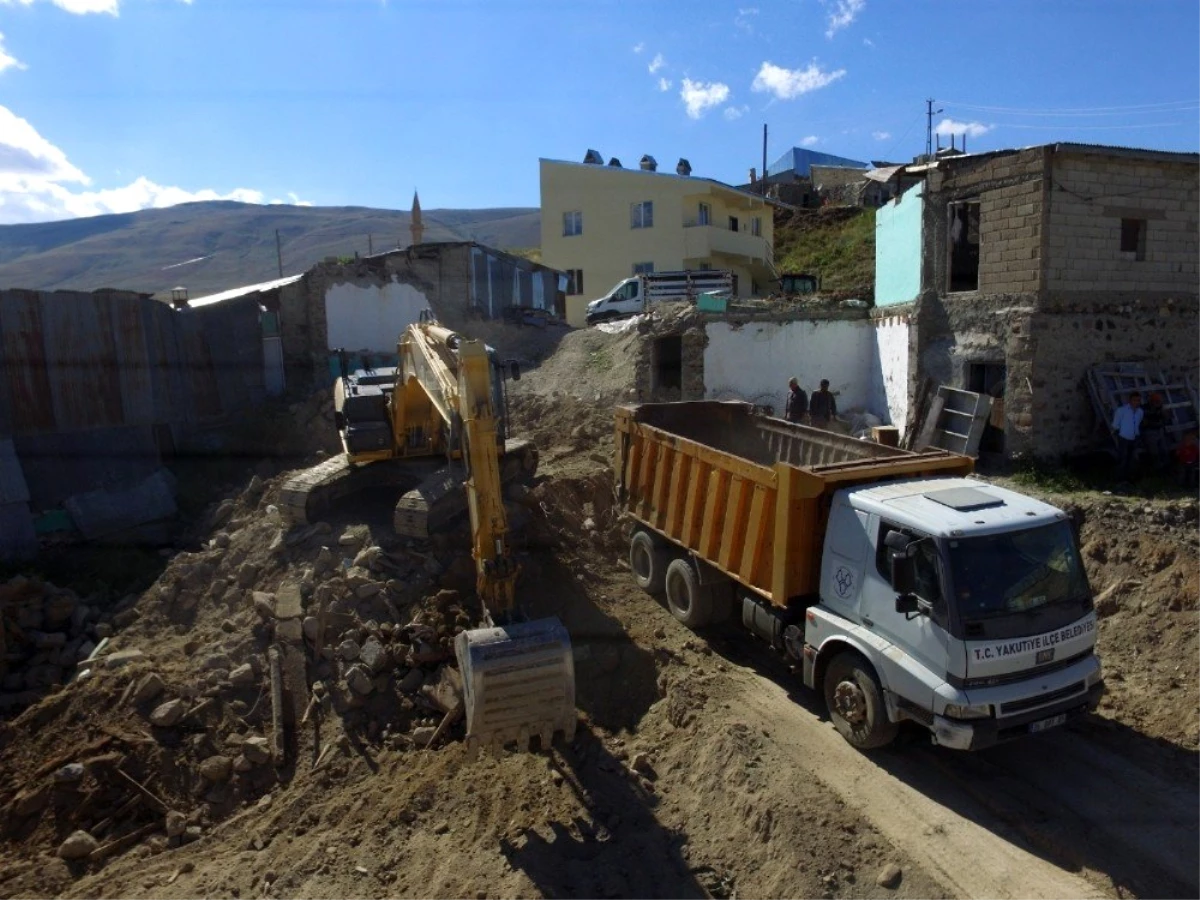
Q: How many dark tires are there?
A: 3